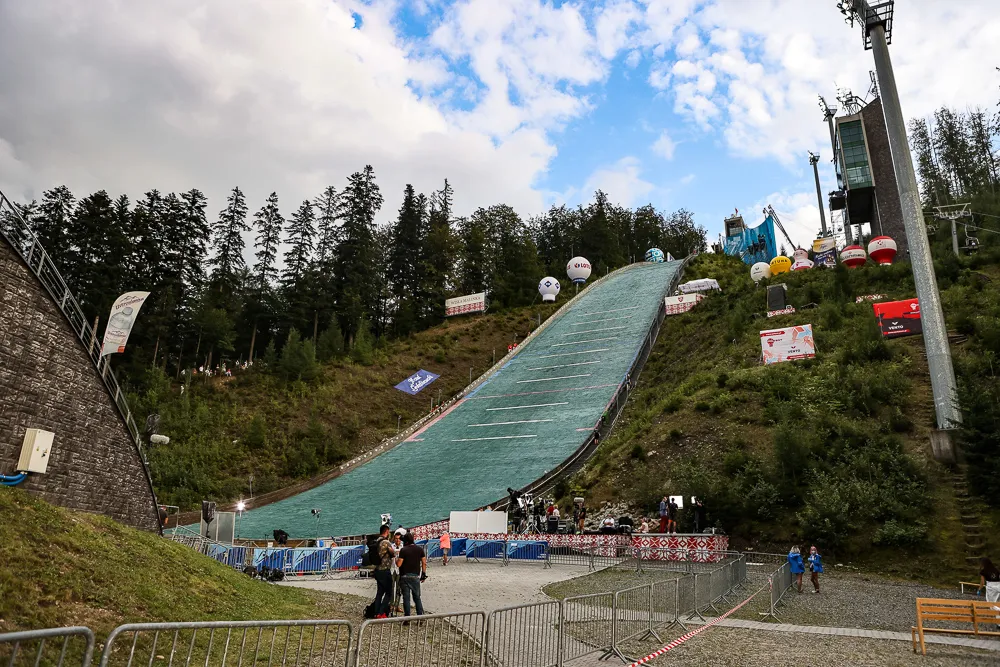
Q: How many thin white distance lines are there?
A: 10